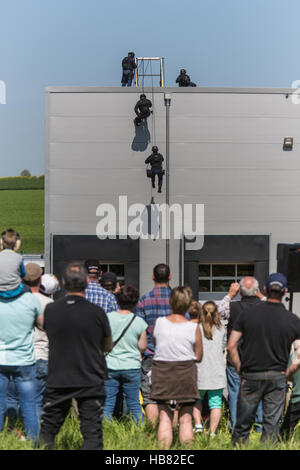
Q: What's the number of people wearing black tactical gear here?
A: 4